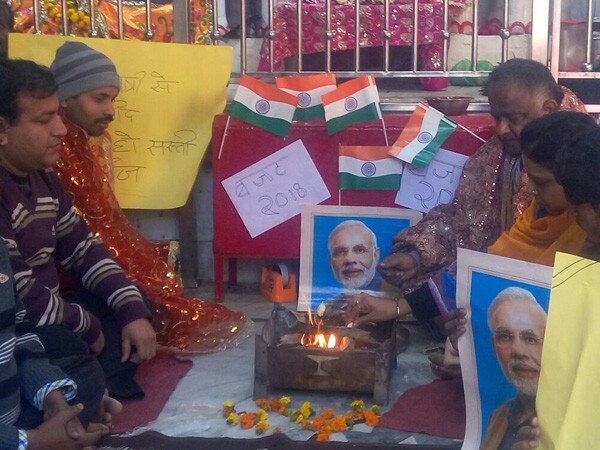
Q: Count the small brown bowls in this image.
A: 1